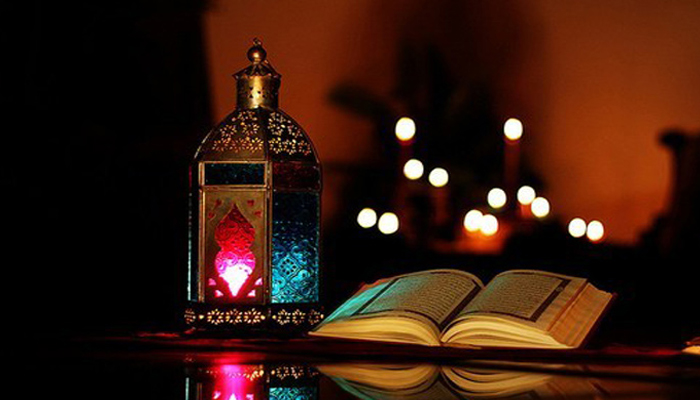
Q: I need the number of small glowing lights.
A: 13